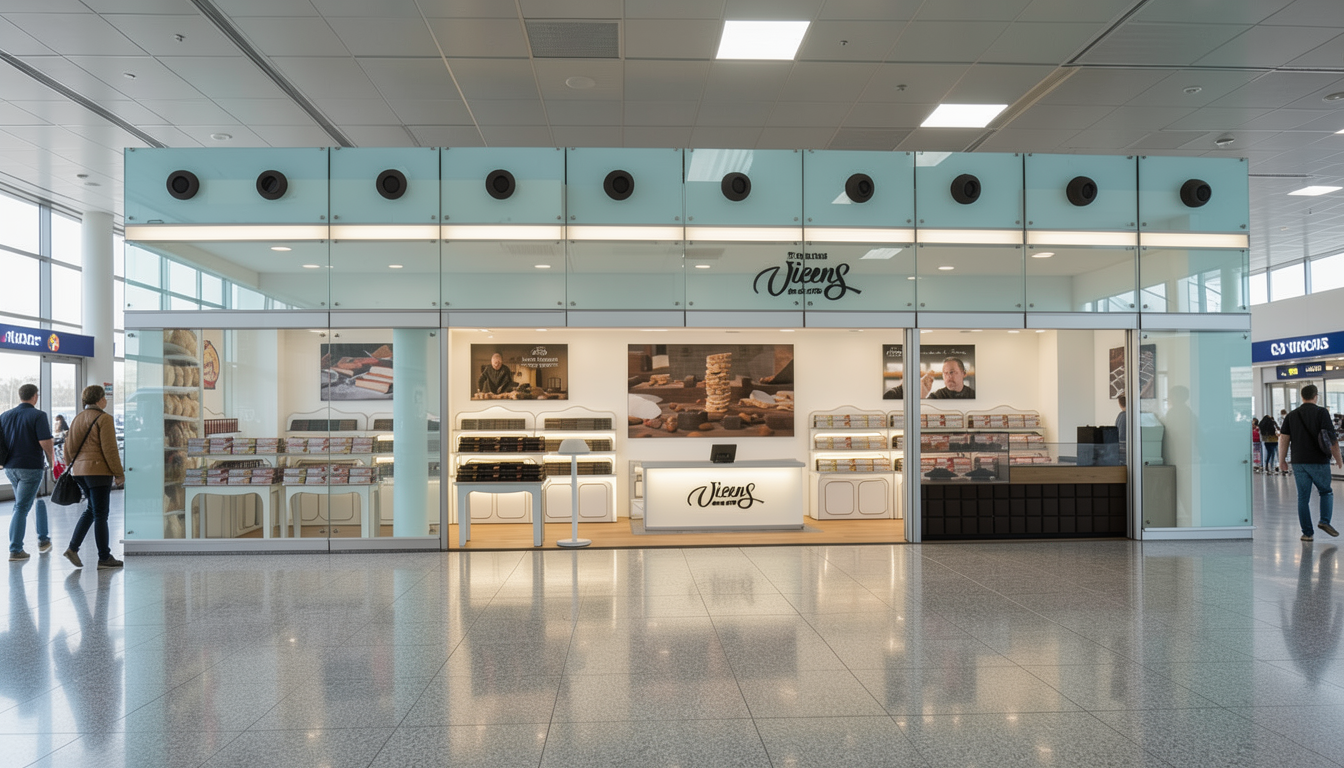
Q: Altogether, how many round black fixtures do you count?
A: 10